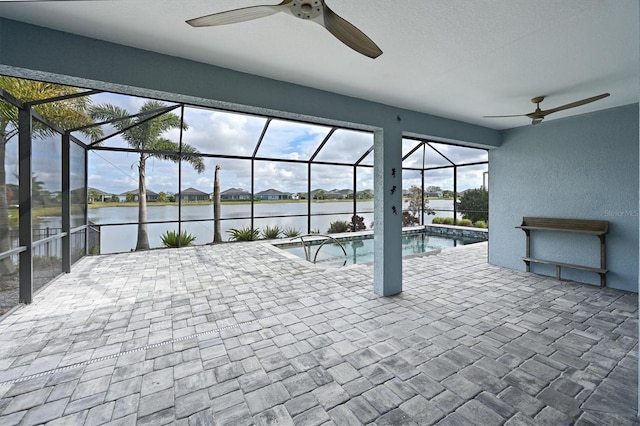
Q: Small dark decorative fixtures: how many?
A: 3